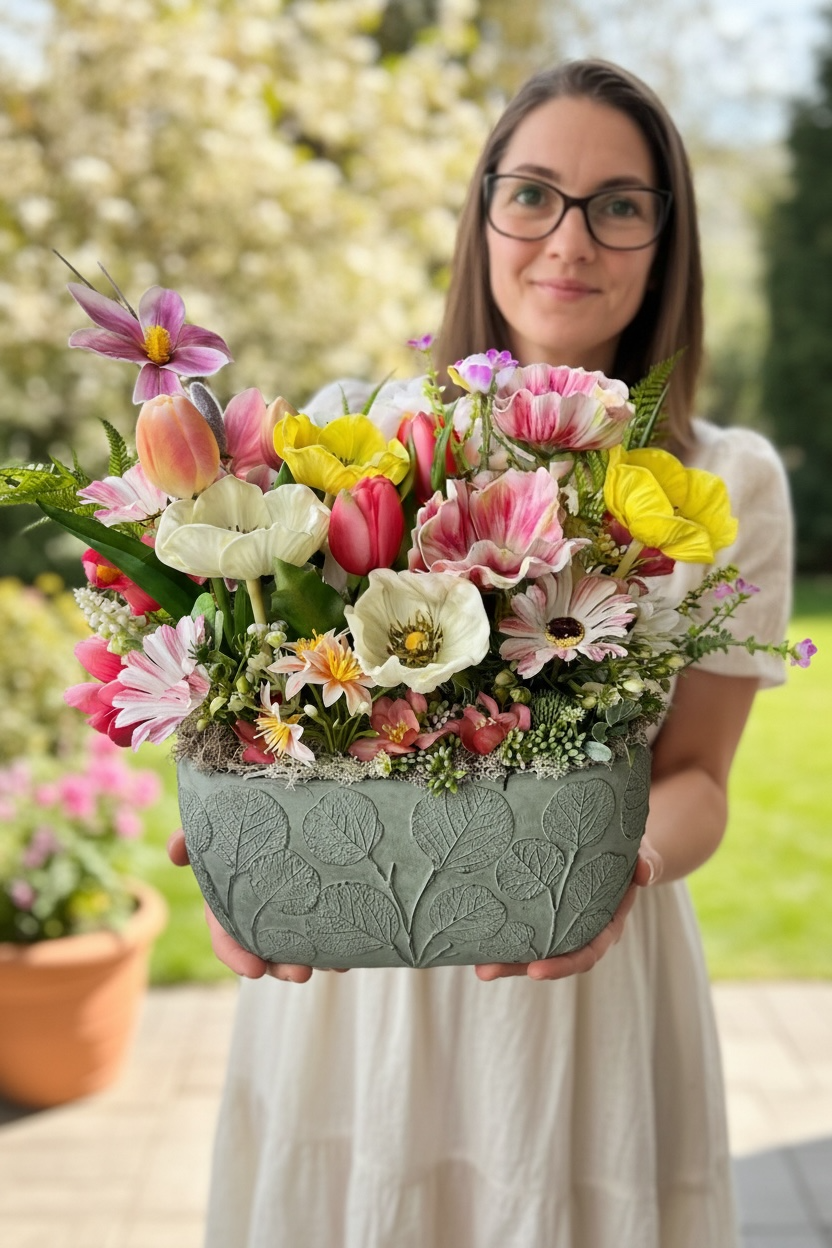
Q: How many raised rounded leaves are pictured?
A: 14